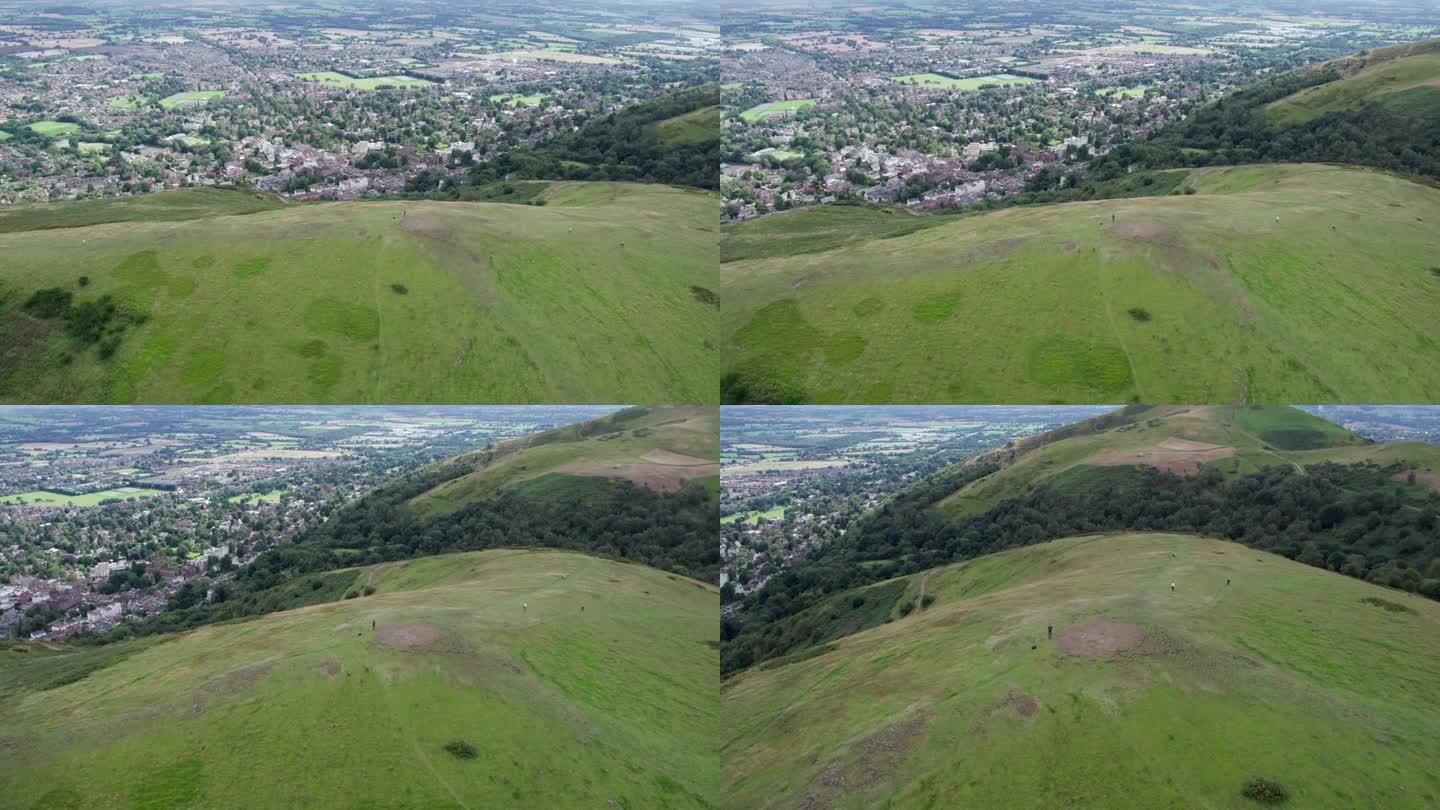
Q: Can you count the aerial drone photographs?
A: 4